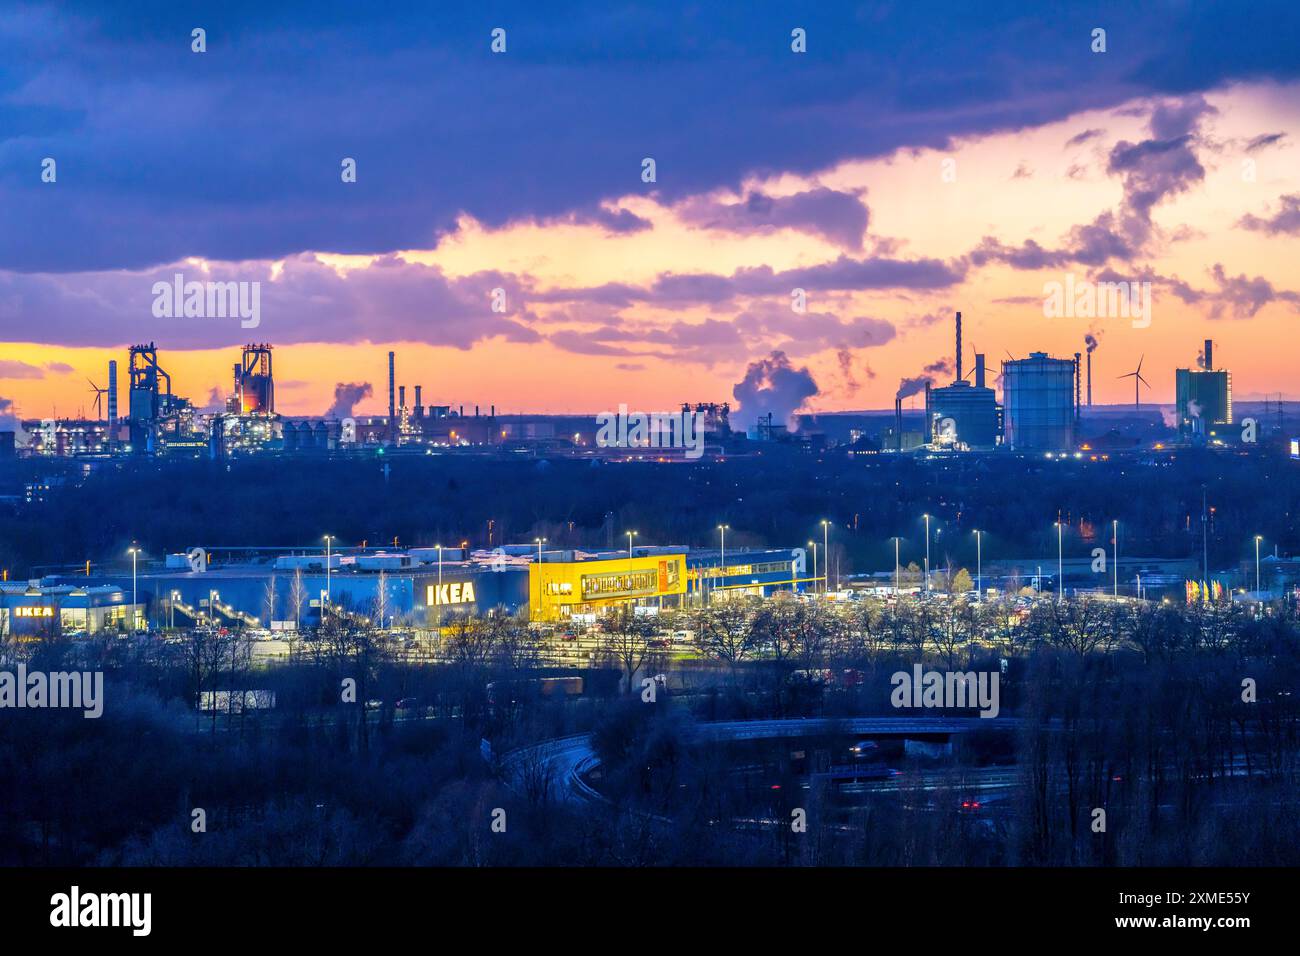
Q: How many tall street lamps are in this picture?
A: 14